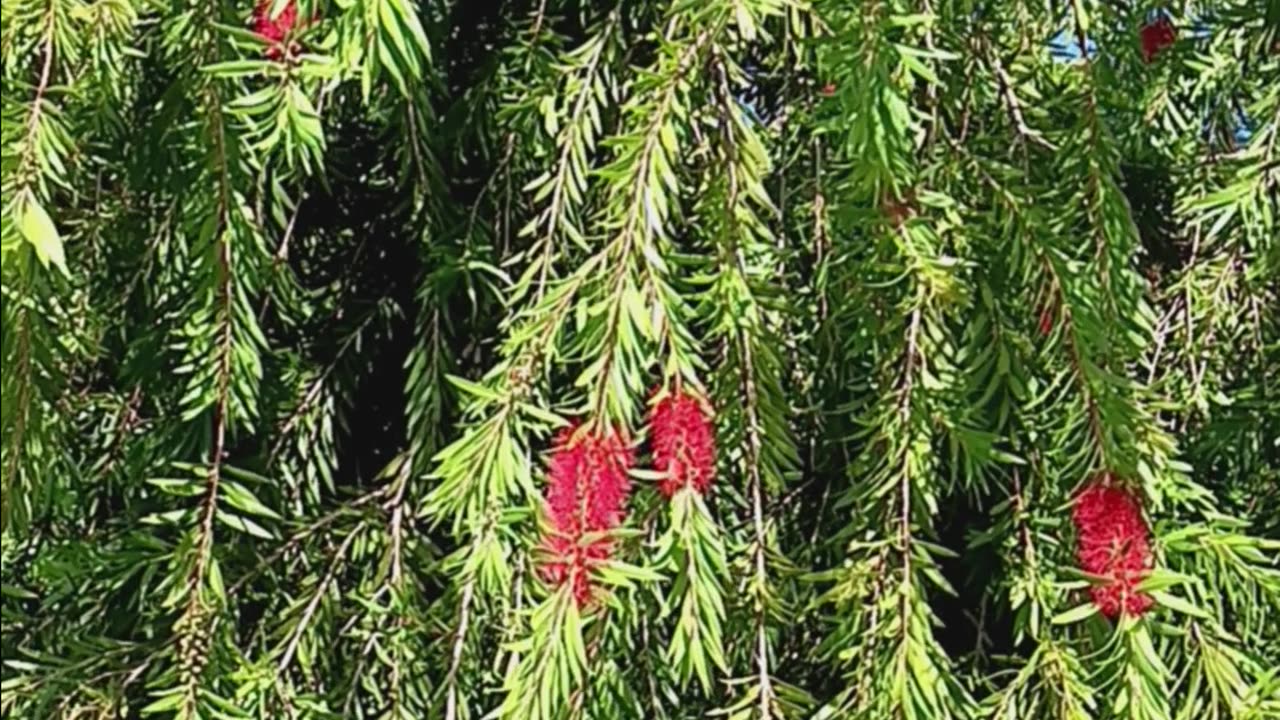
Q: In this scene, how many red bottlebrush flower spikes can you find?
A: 5